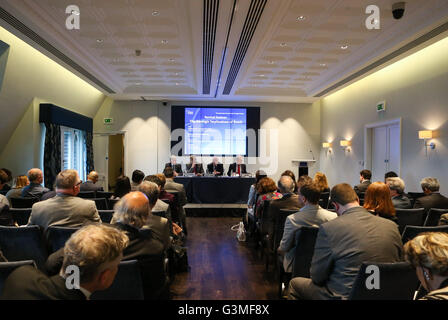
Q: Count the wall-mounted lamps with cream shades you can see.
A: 3